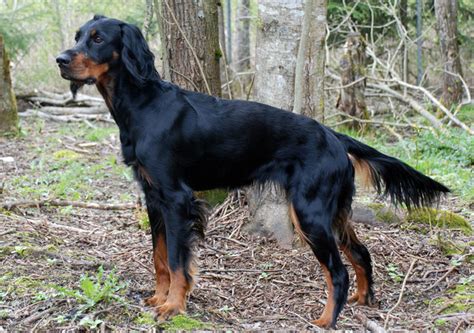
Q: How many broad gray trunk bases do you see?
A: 1